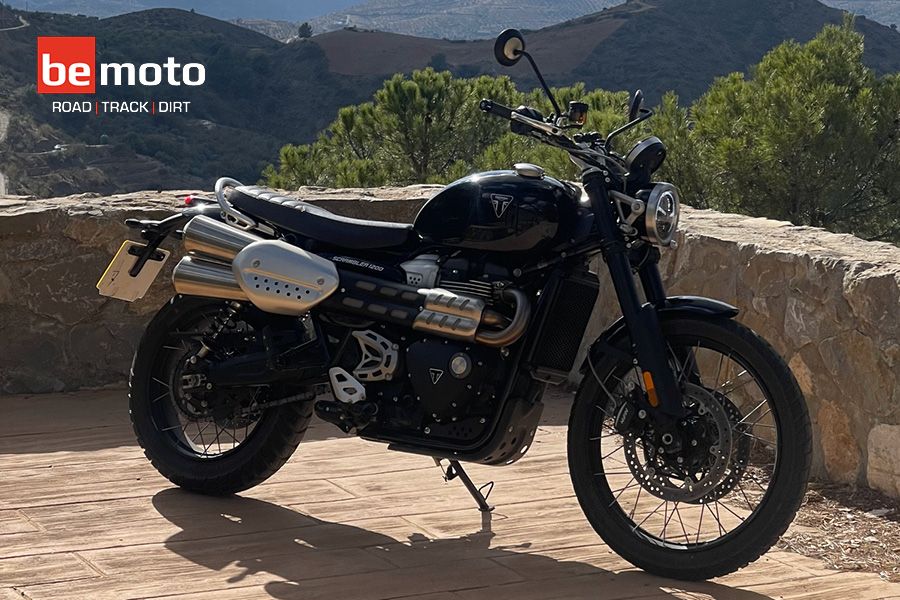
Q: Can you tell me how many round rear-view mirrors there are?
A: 2